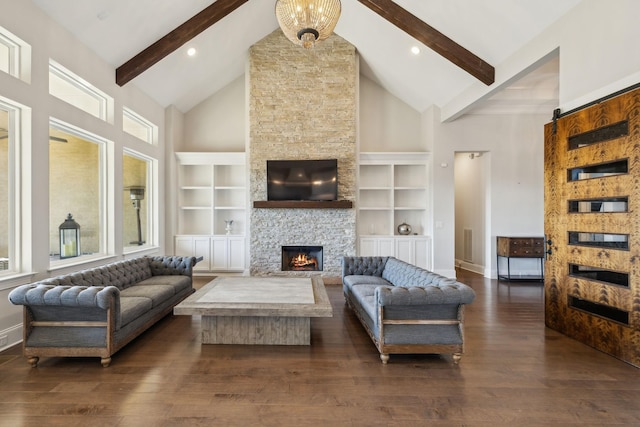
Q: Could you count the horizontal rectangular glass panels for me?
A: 6